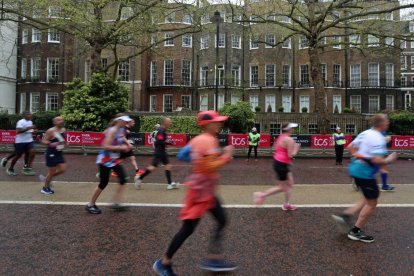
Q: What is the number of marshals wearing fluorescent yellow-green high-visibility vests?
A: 2